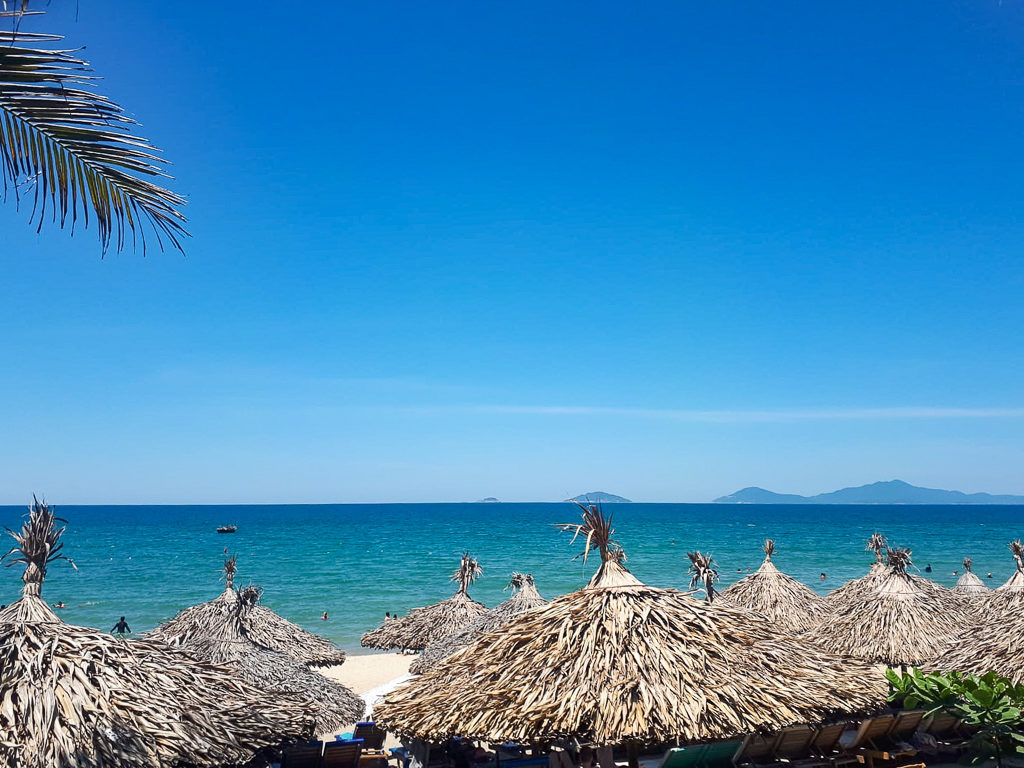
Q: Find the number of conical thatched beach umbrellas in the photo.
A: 12